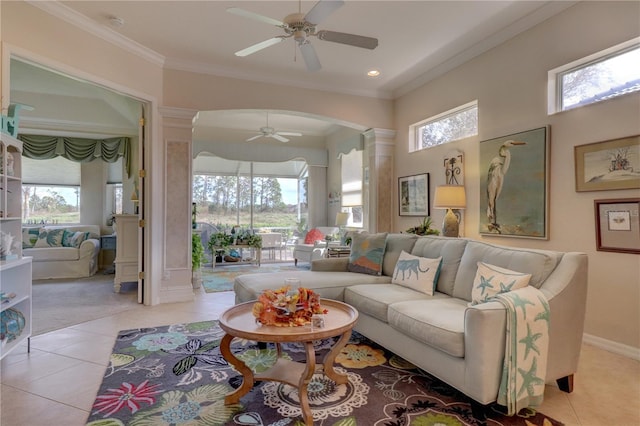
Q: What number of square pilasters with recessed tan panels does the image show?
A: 2